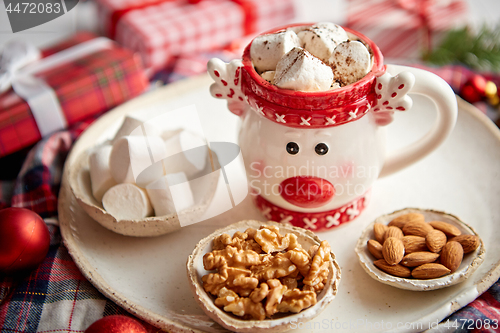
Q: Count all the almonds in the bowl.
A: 14